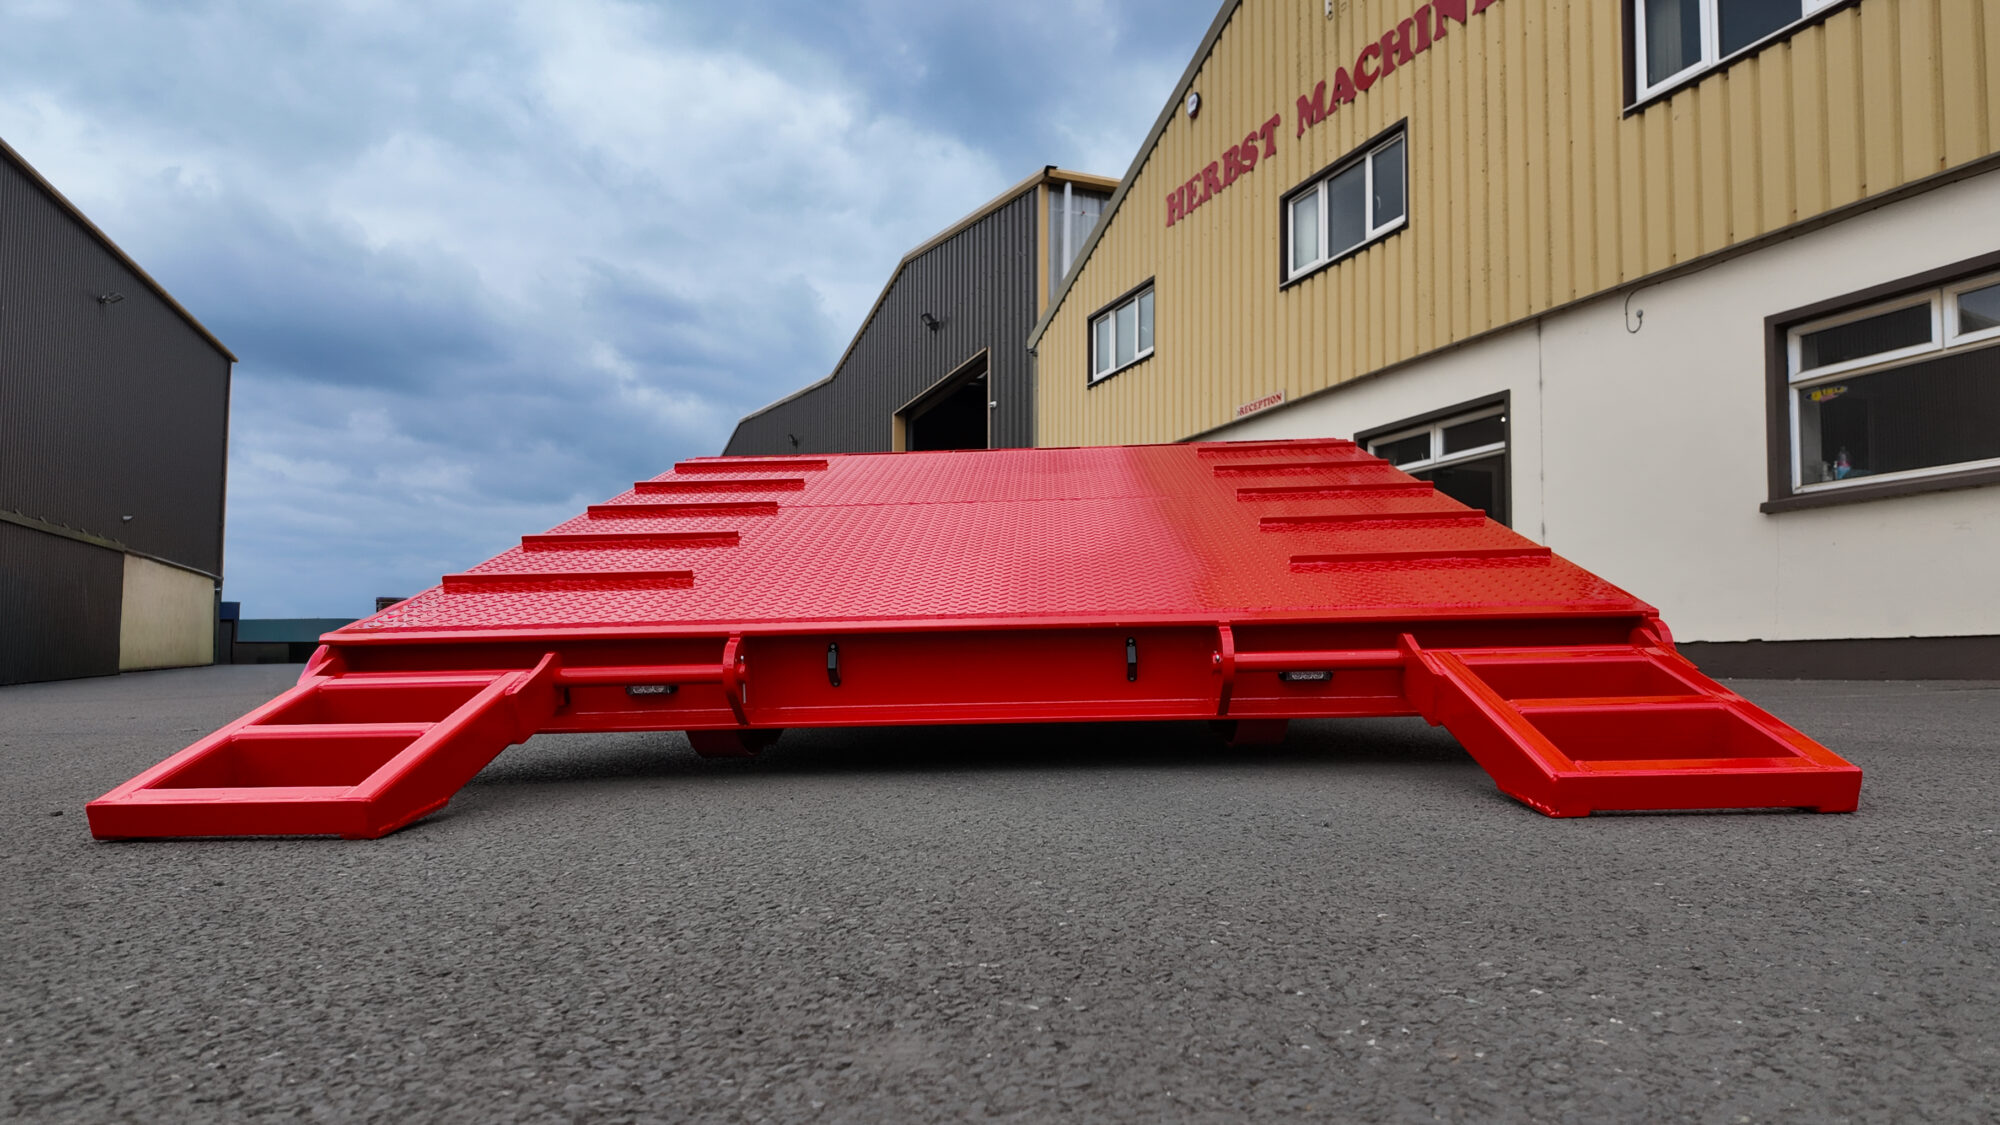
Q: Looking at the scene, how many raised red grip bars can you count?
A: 10